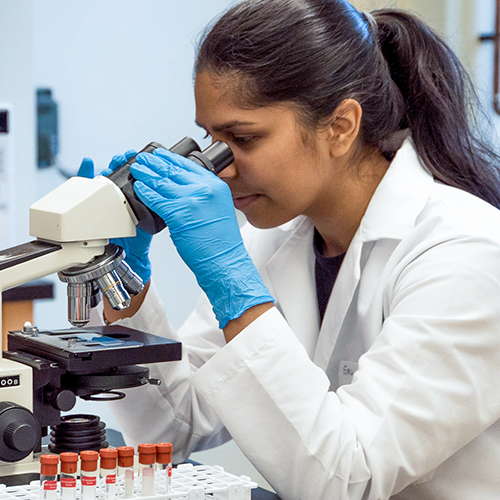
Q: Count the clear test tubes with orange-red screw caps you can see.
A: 7